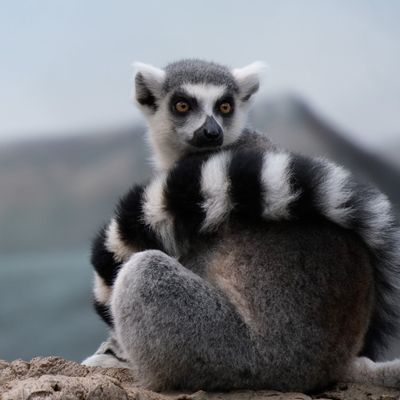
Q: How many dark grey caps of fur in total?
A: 1